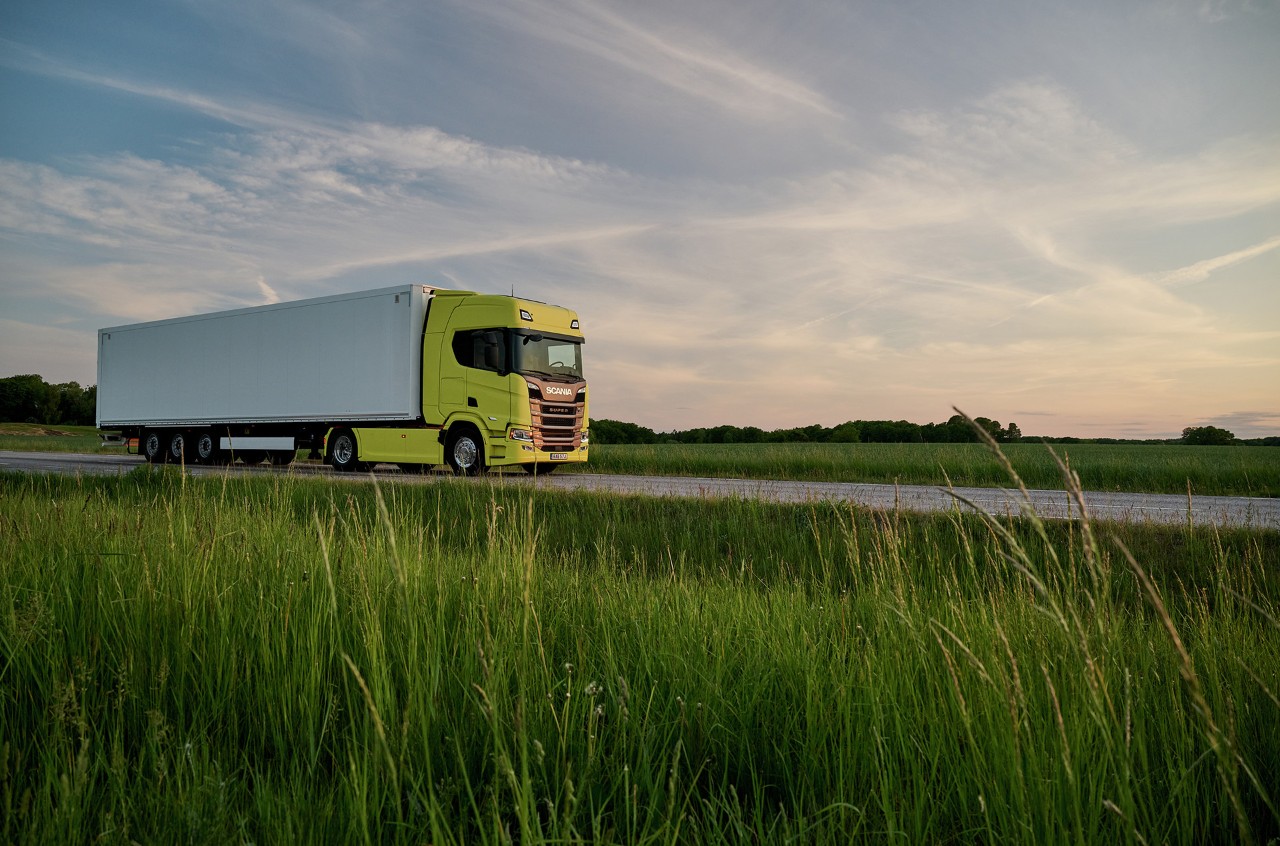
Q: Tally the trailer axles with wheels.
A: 3